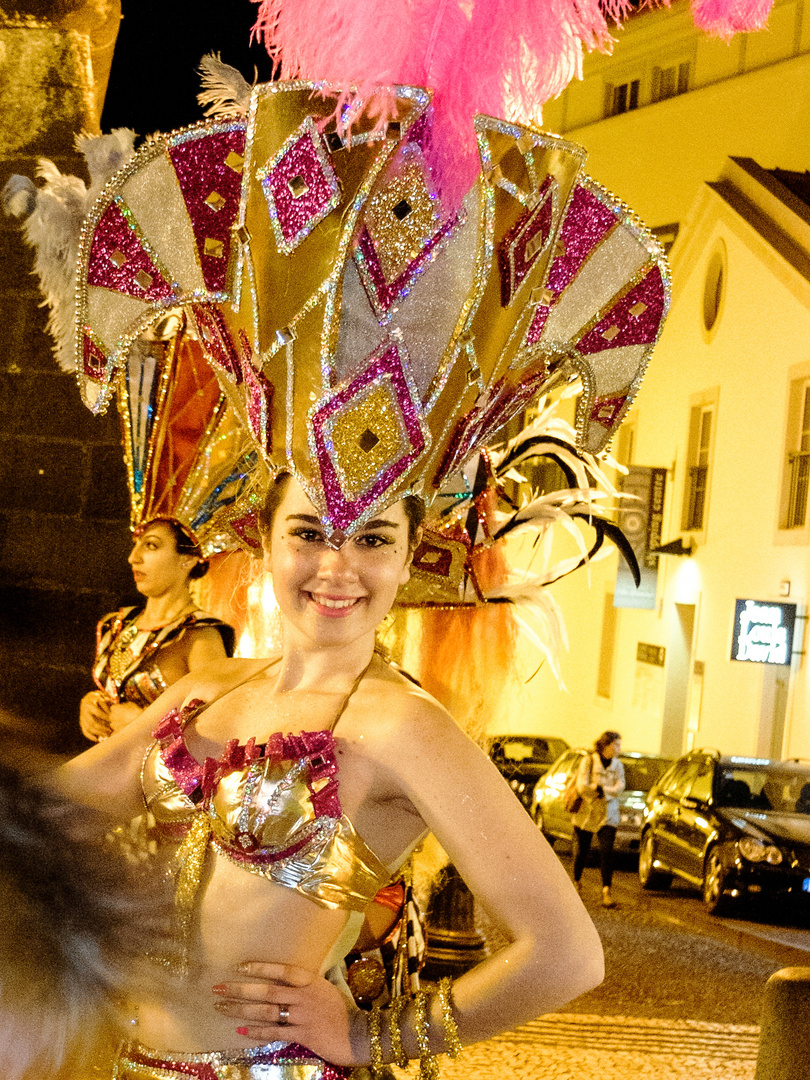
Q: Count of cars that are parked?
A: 3